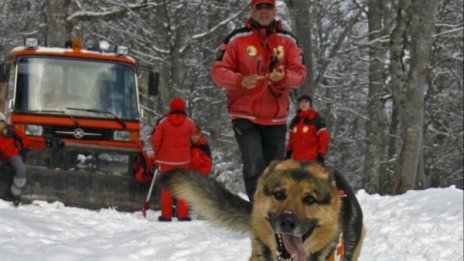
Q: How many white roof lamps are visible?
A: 3